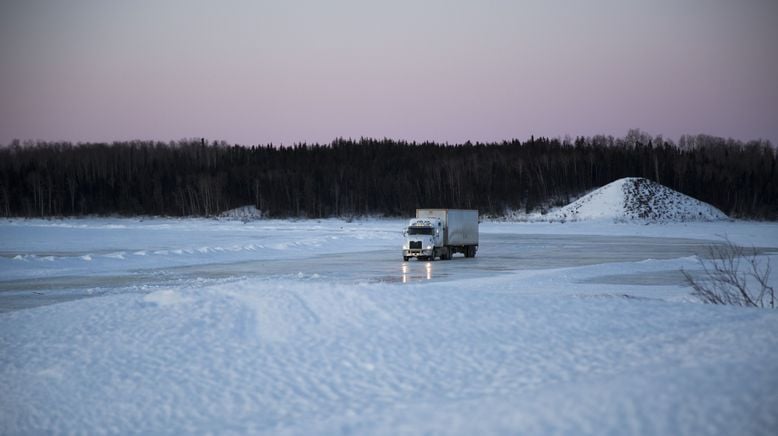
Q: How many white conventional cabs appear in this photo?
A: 1